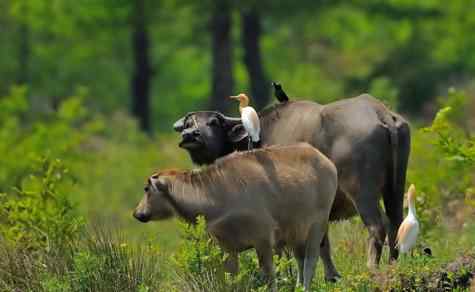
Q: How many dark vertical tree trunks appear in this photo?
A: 3